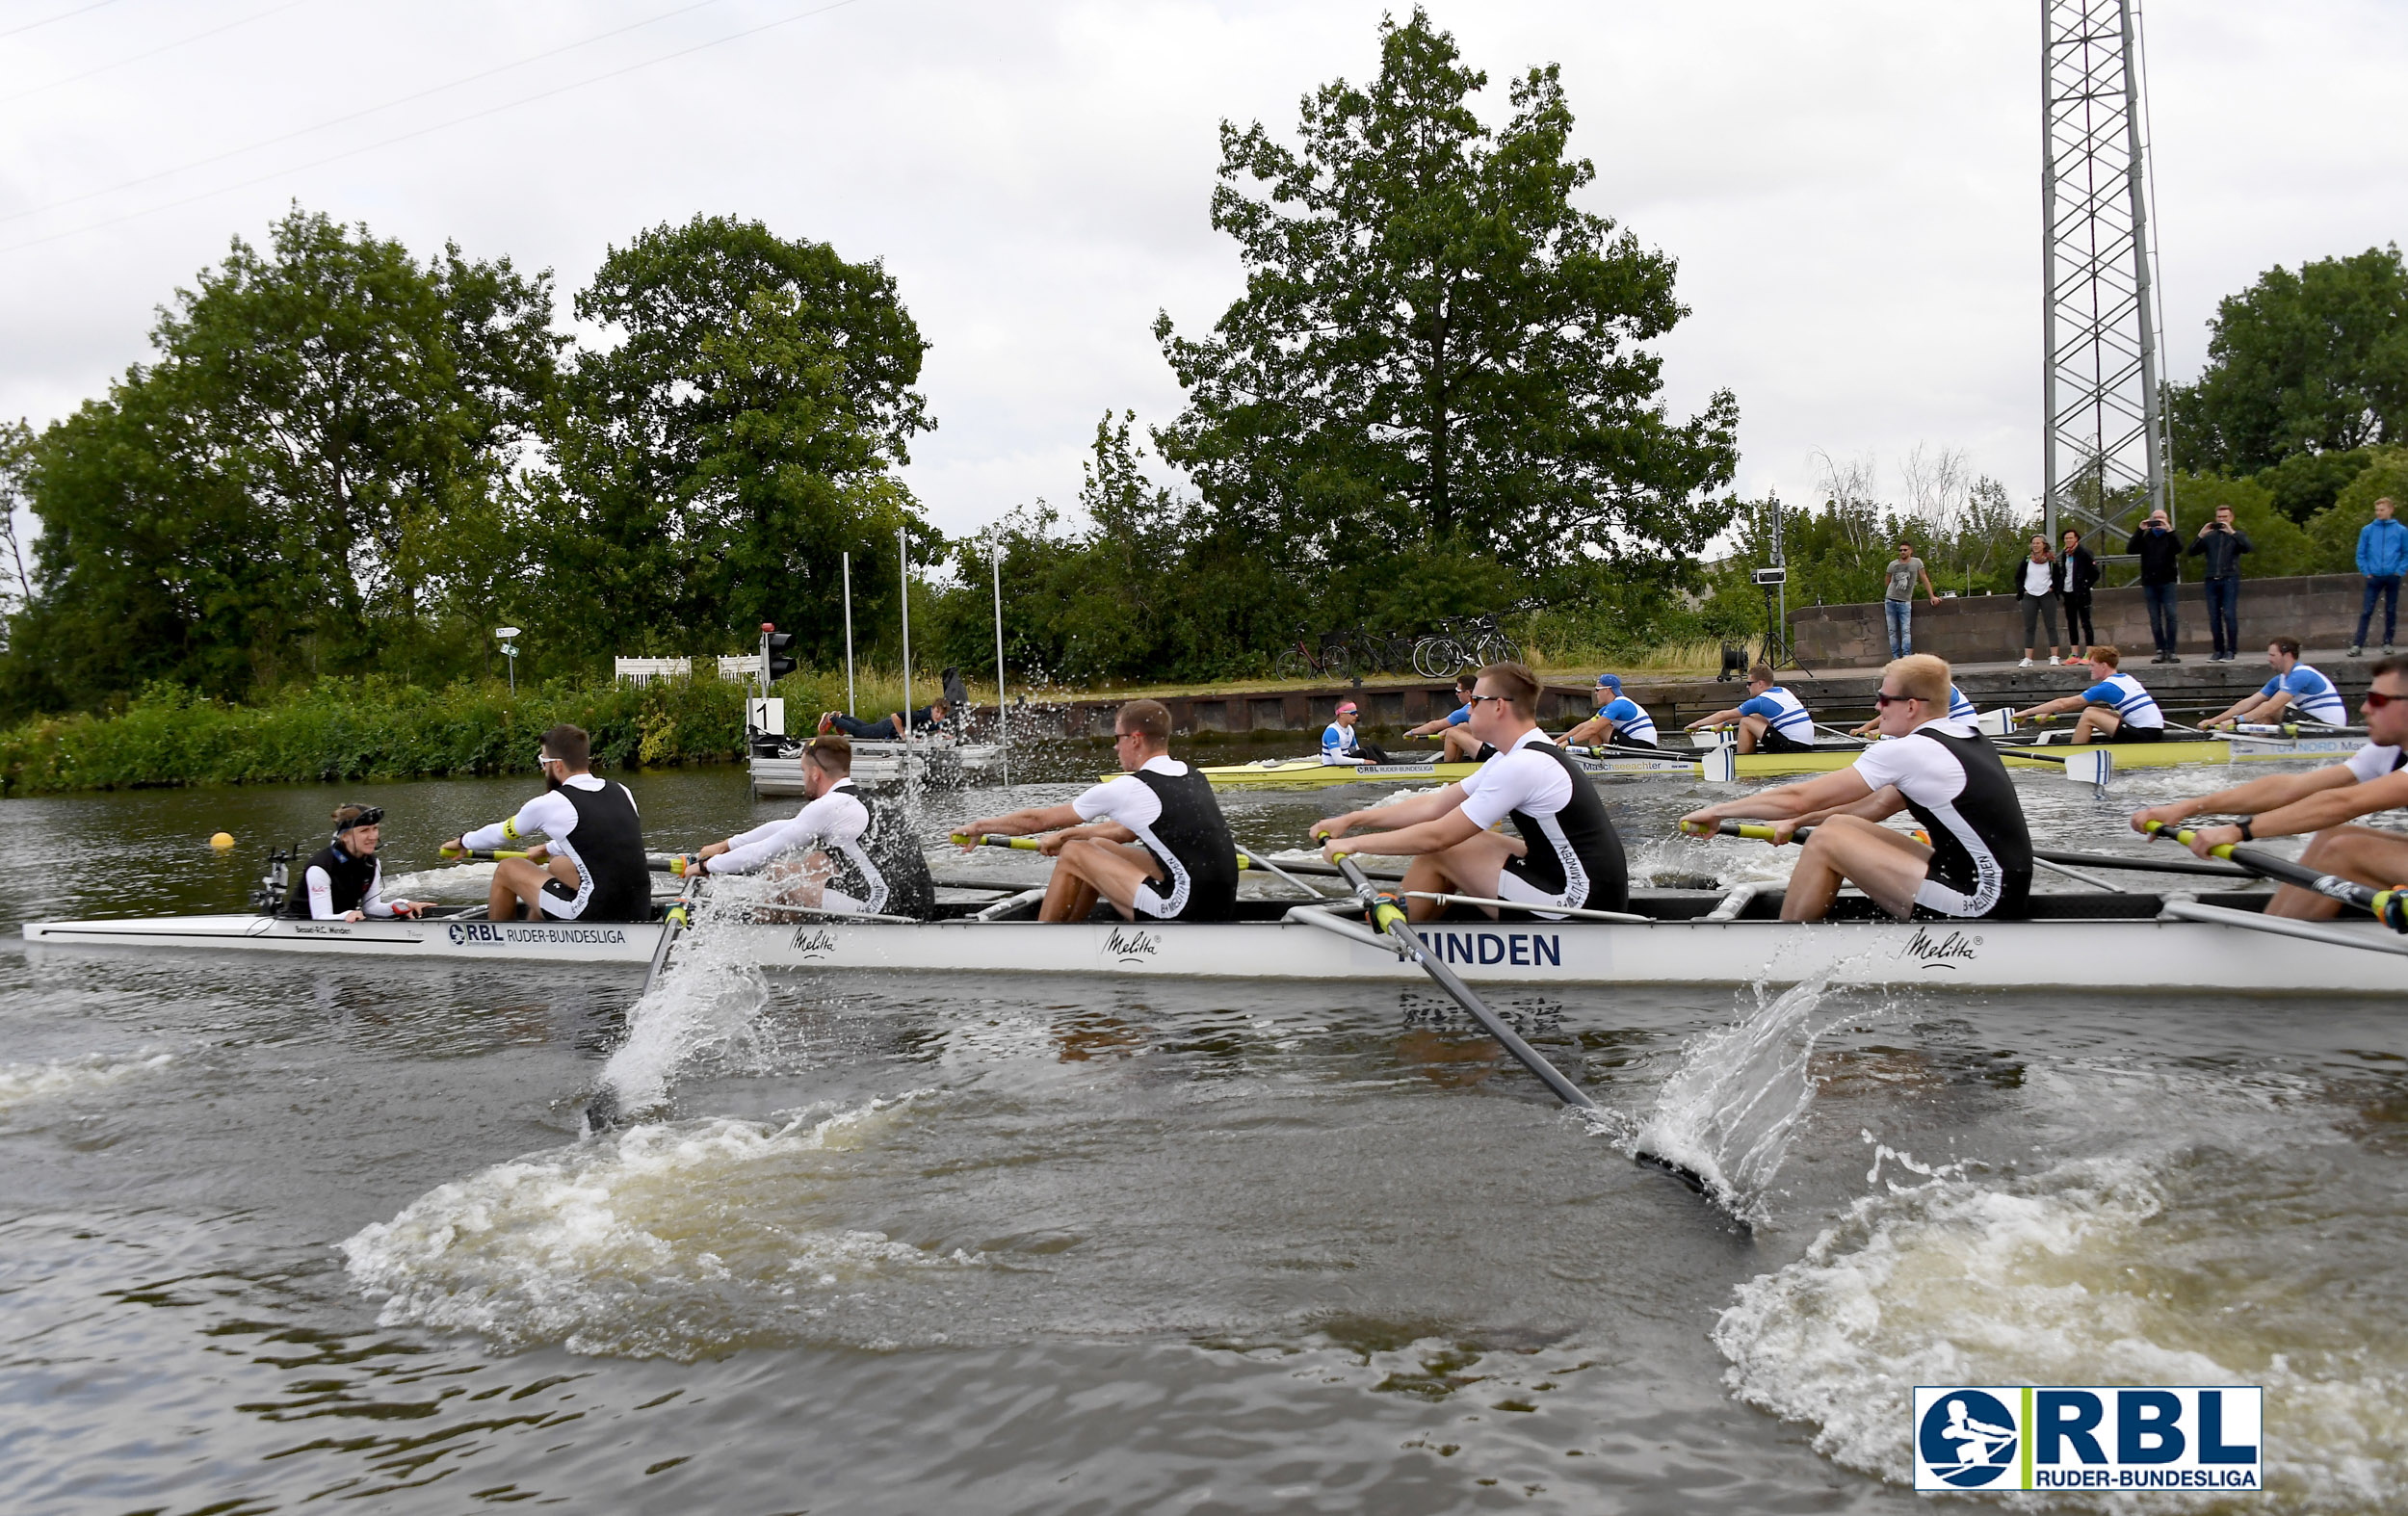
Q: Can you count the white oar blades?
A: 4